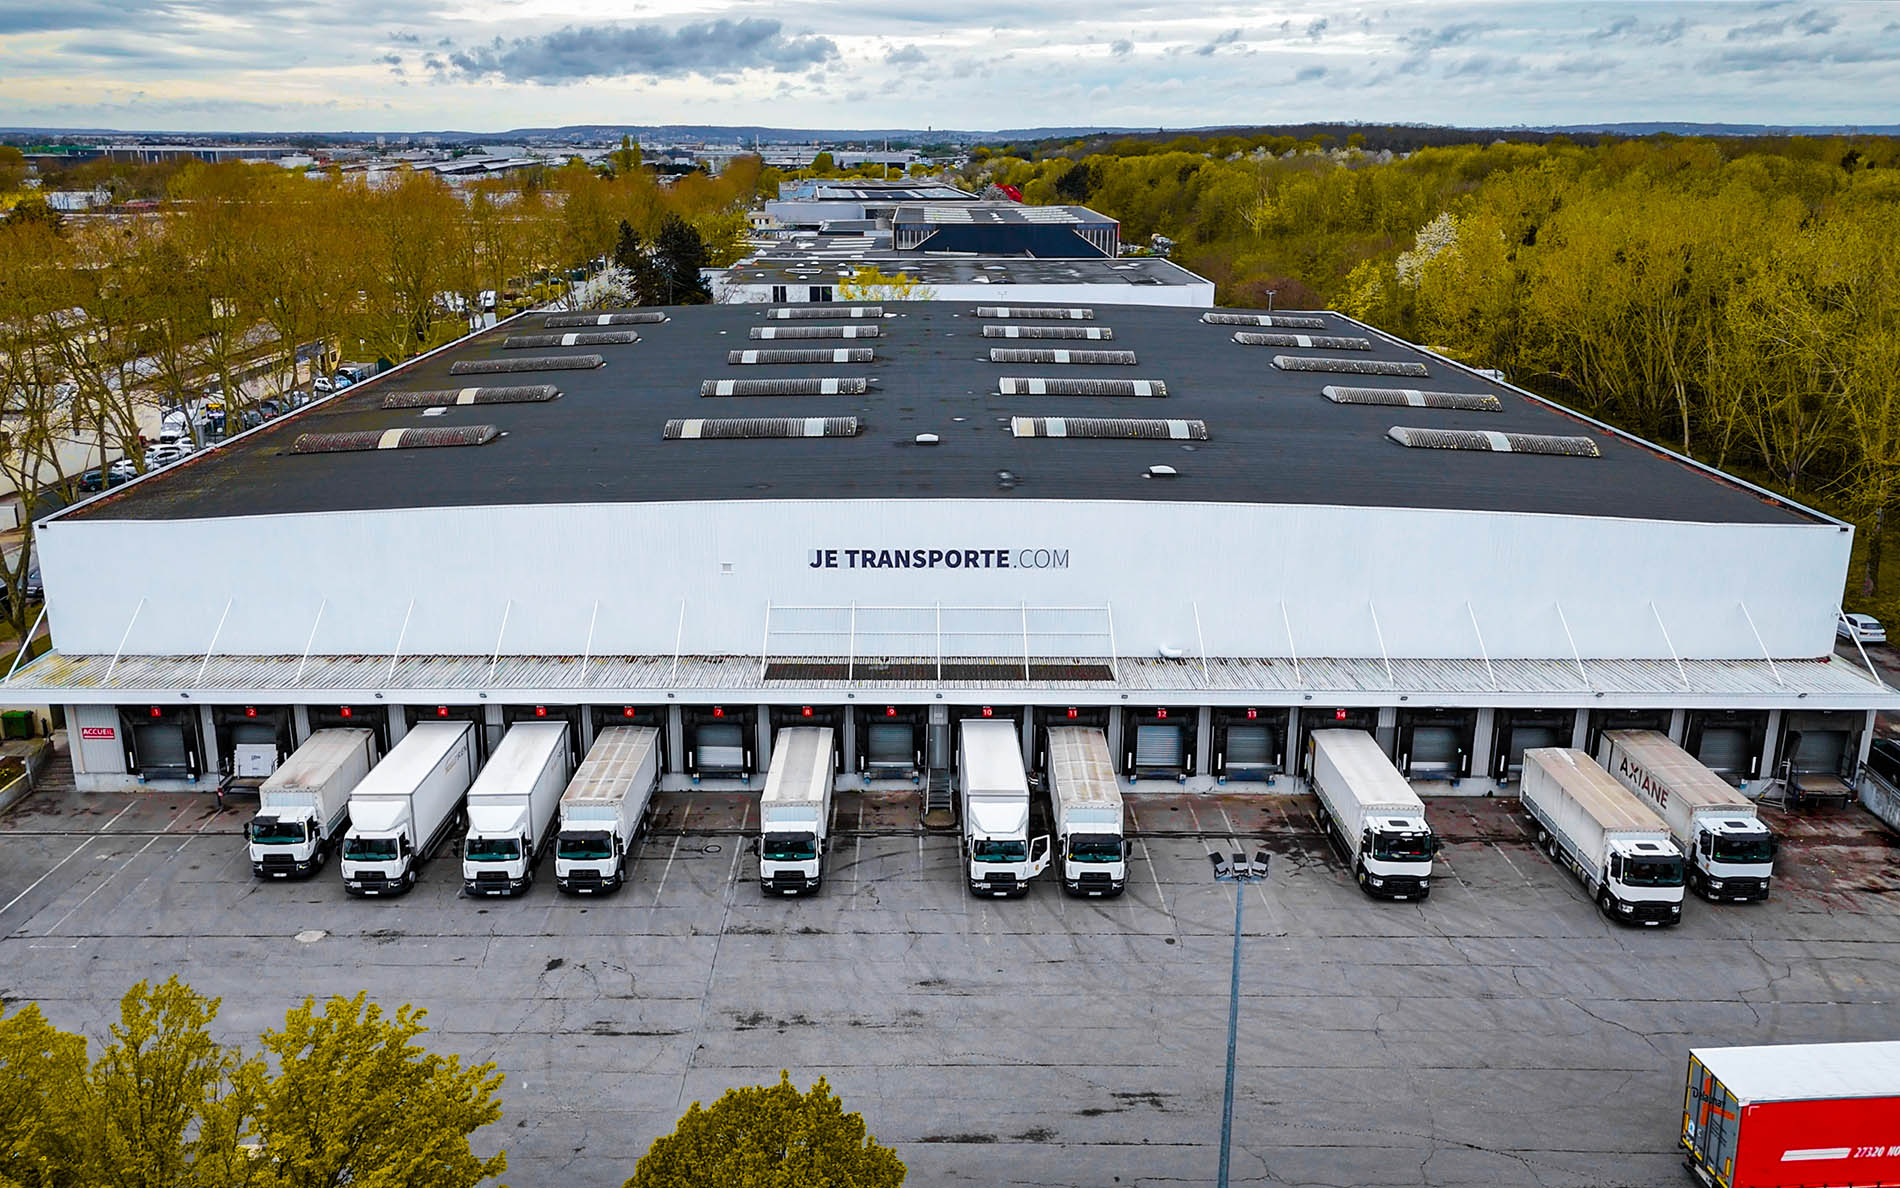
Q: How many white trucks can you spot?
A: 10